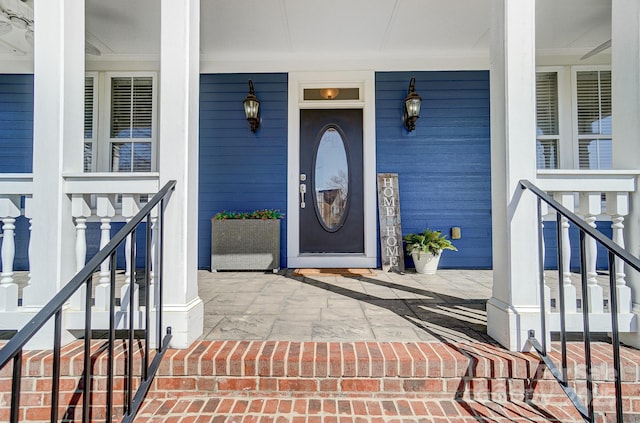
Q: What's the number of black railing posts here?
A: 11